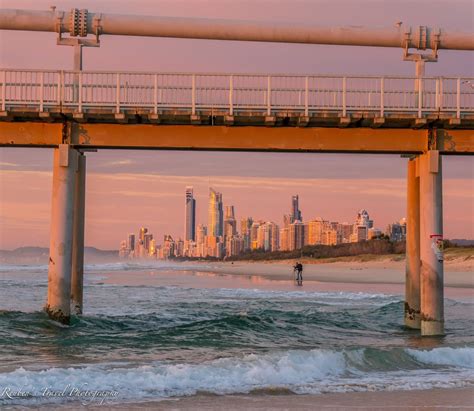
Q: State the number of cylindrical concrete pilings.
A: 4